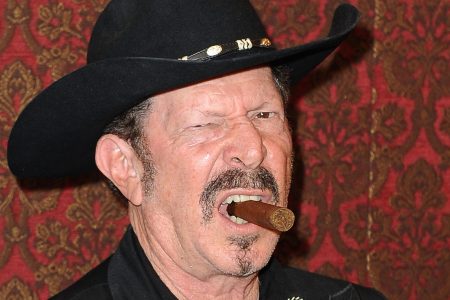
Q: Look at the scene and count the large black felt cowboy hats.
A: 1